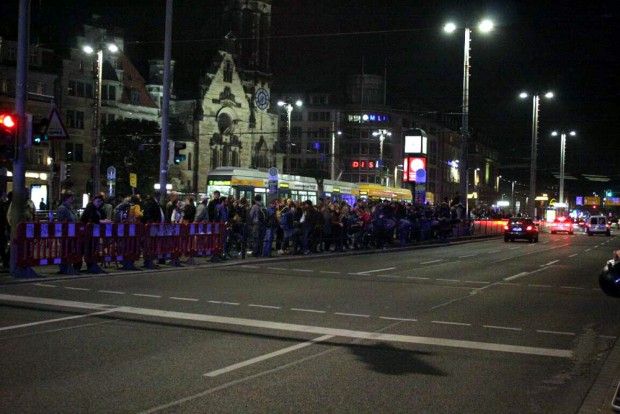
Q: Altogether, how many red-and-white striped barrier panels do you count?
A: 4